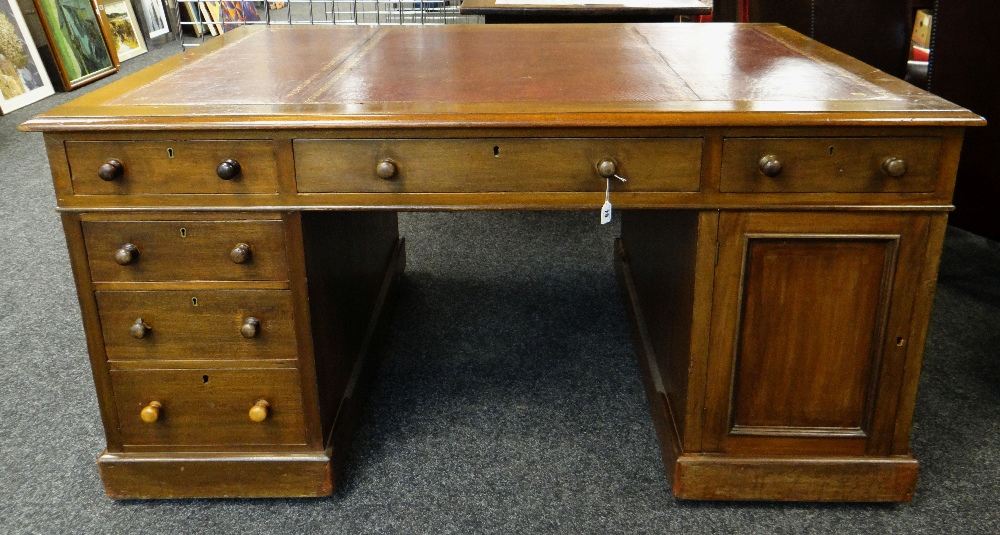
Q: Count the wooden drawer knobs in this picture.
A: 12